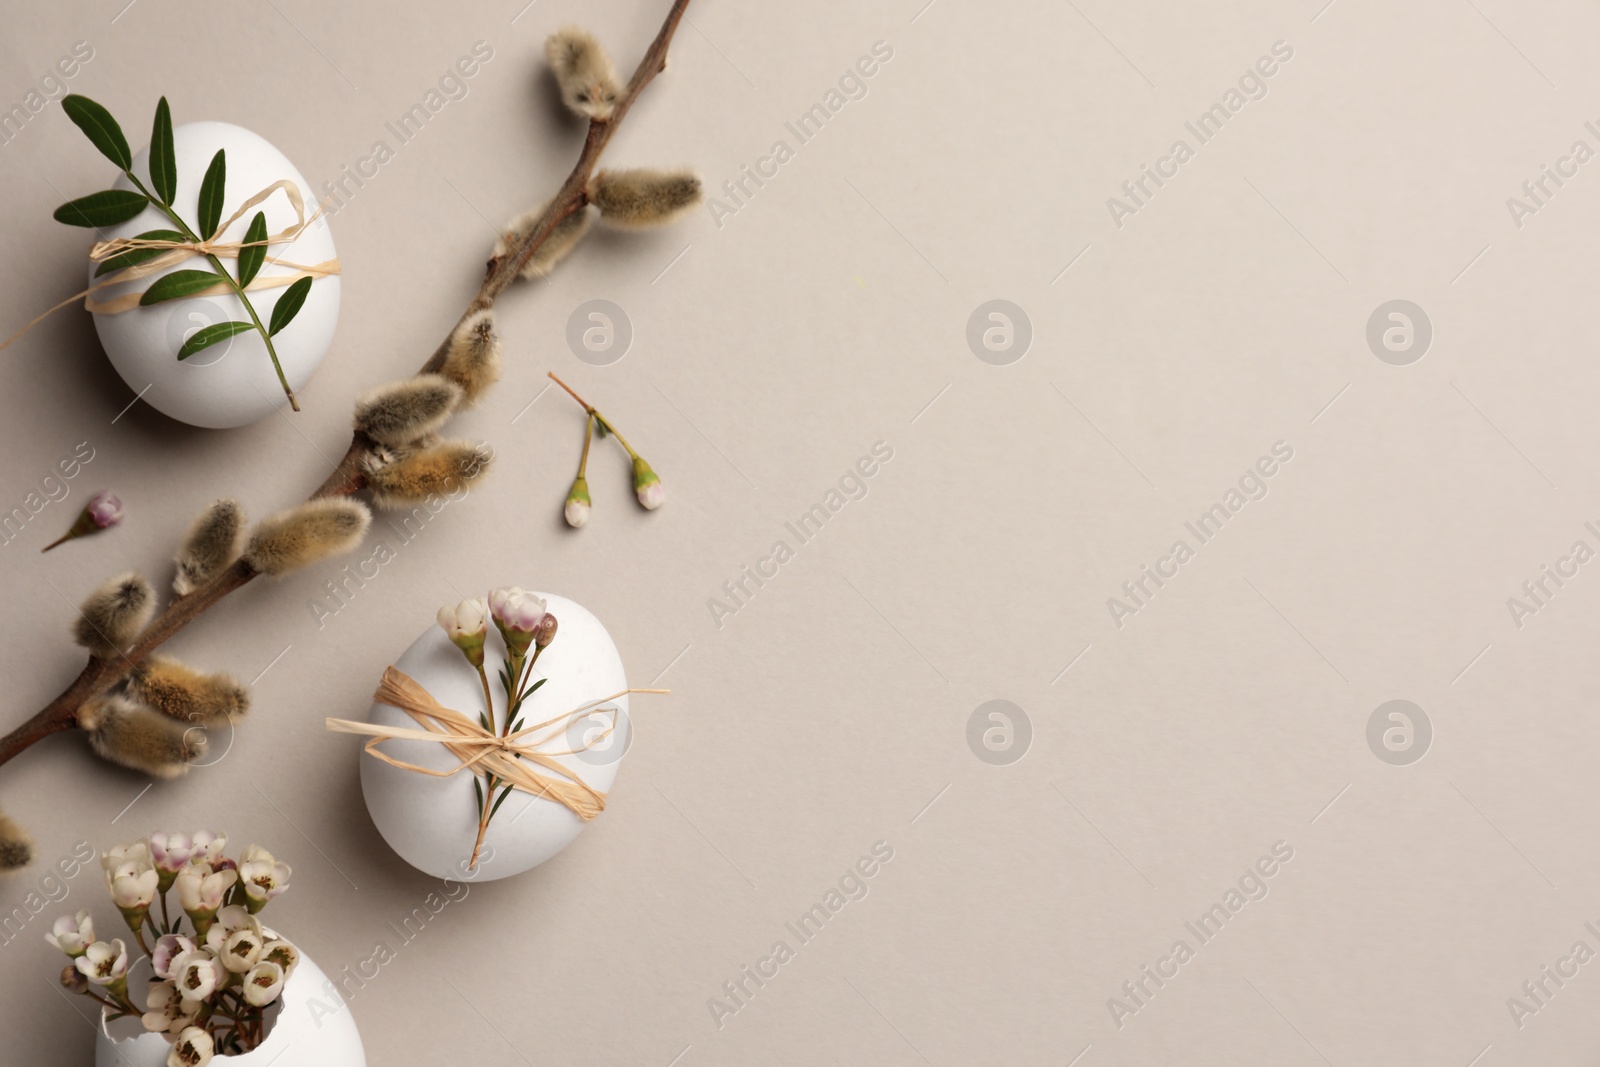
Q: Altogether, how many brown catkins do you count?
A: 12